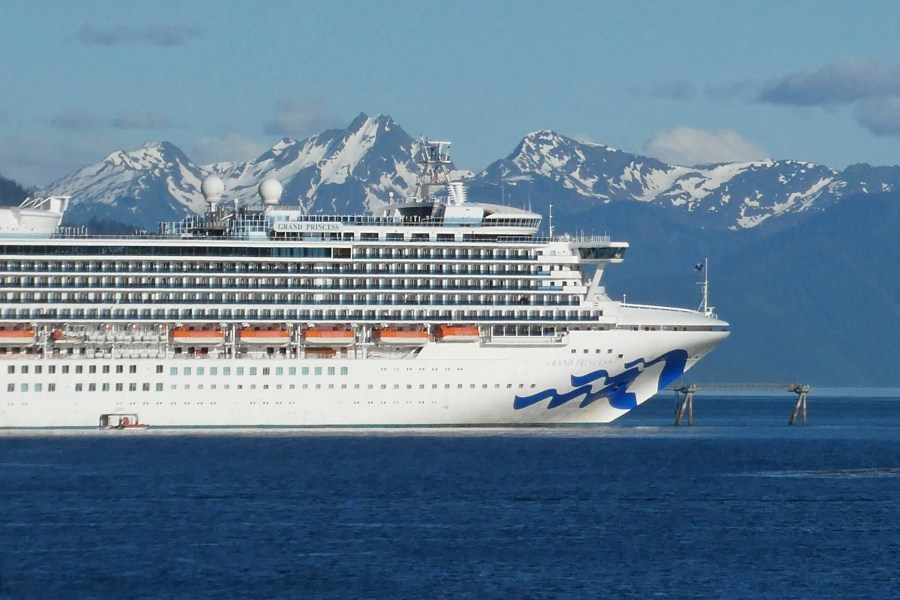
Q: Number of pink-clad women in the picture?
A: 0